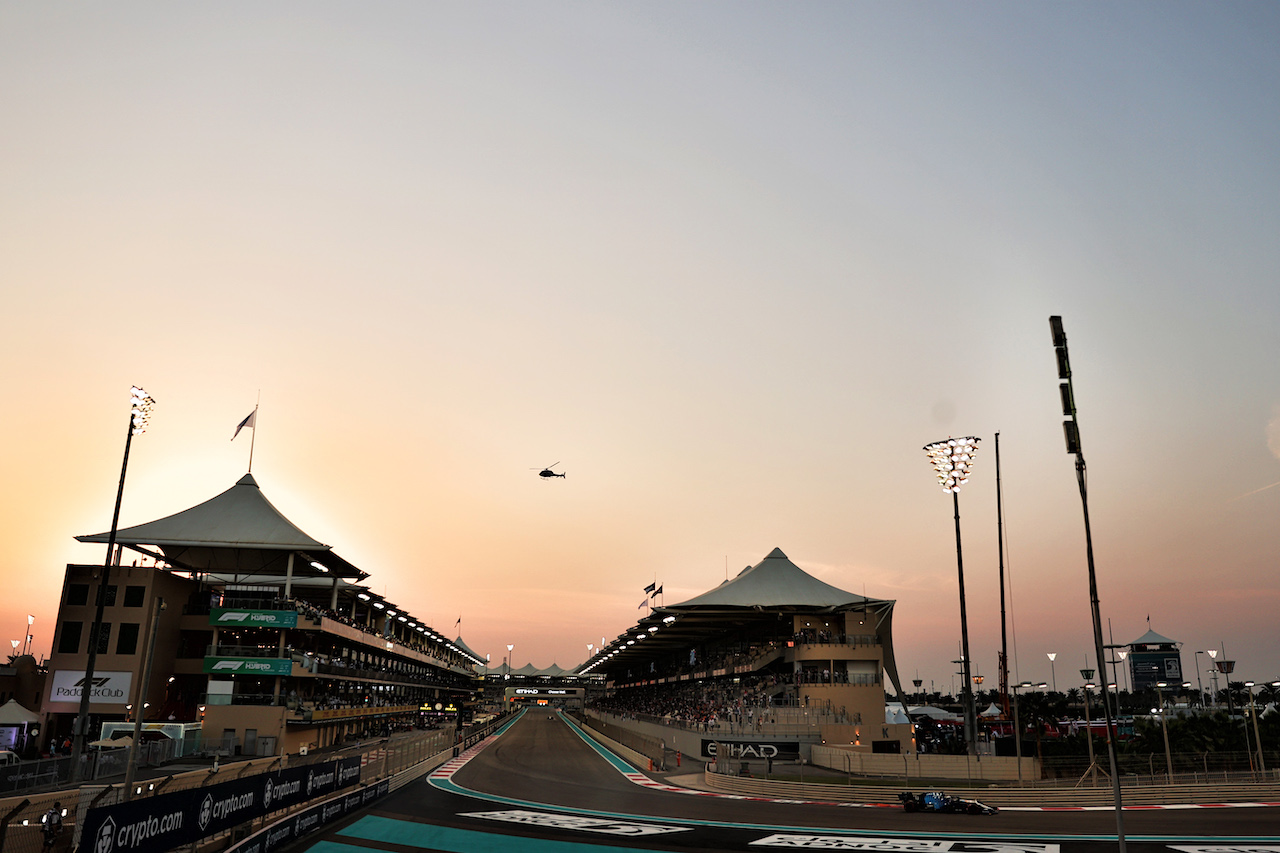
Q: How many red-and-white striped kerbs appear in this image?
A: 2